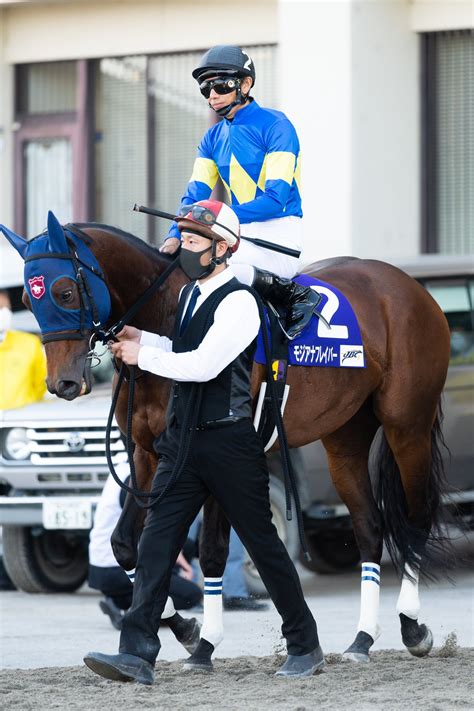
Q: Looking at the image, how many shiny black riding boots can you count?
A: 1